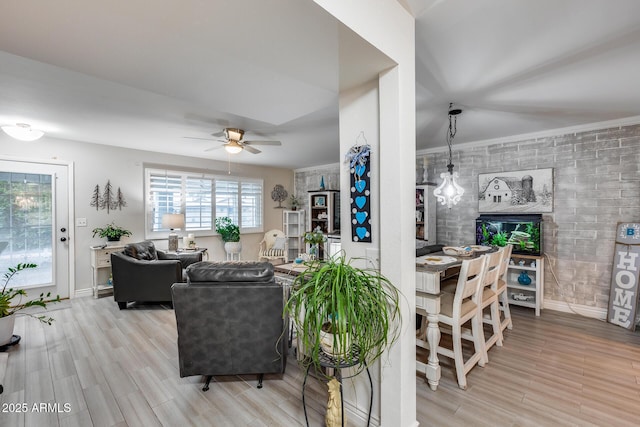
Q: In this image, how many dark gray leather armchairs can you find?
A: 2